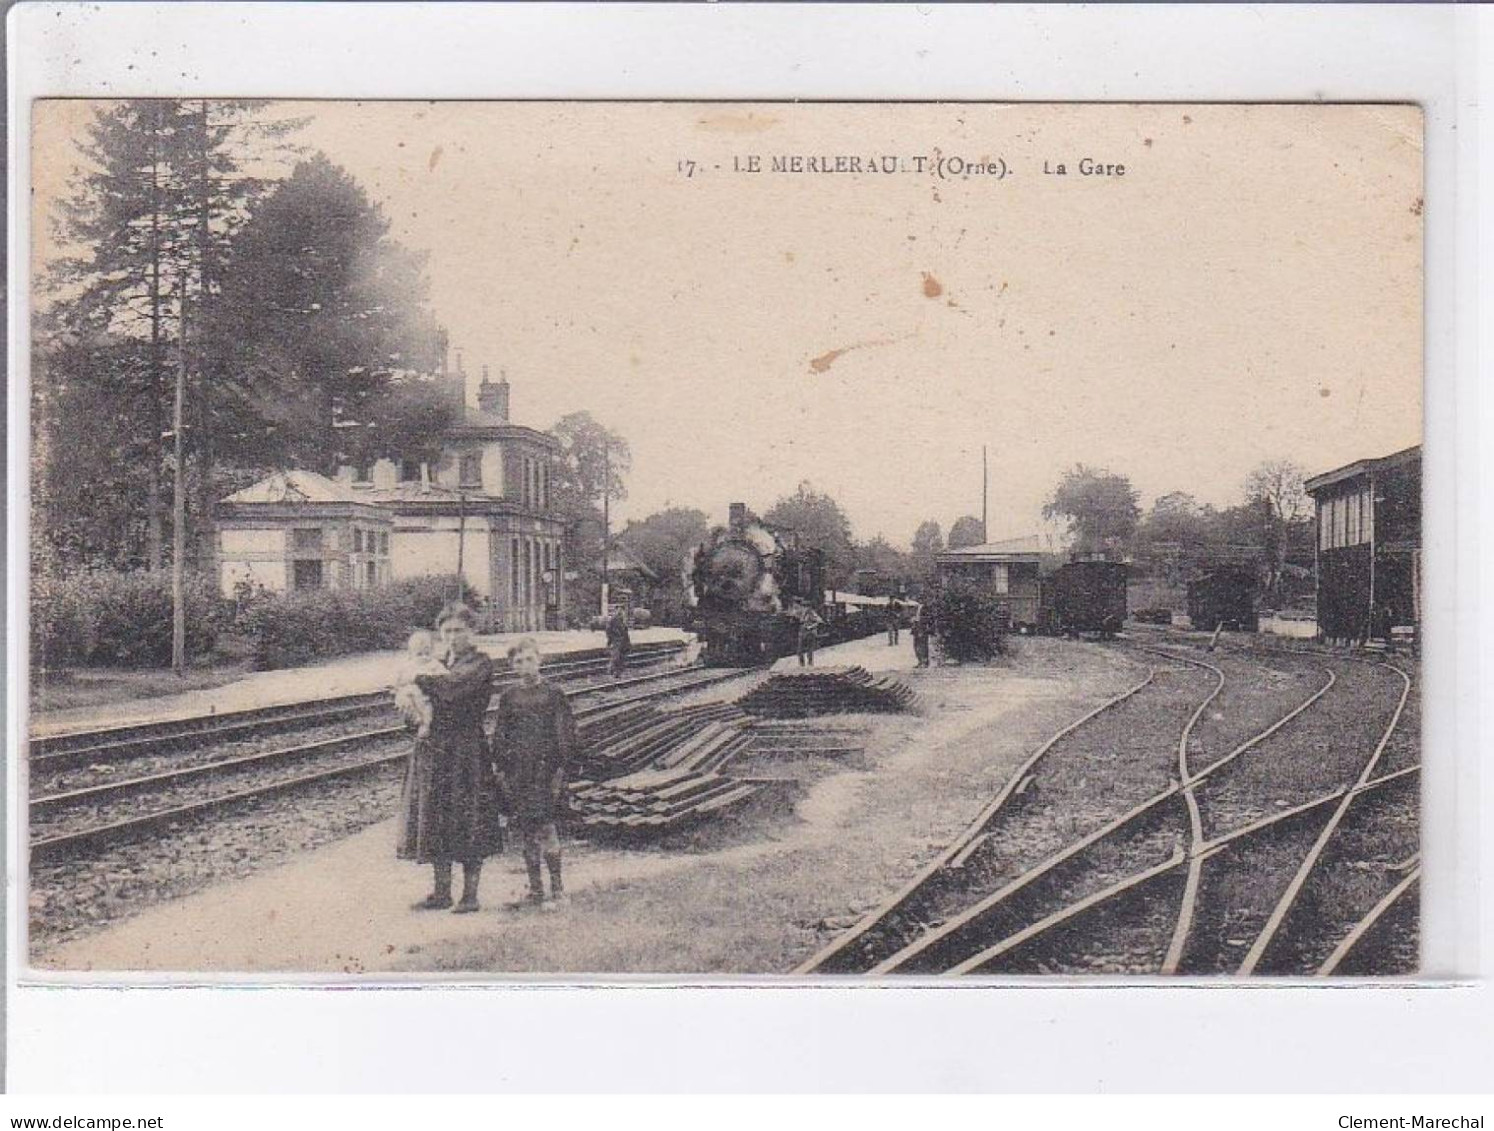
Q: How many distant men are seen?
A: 4